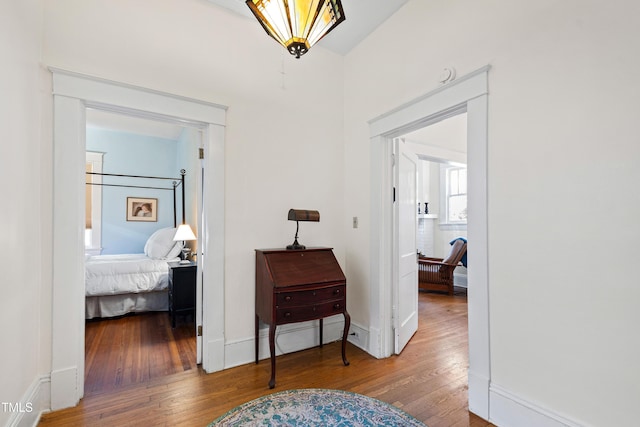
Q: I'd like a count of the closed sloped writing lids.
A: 1